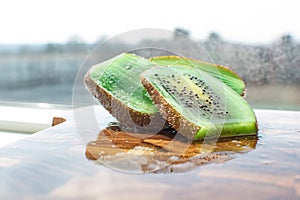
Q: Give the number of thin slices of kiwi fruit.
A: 3